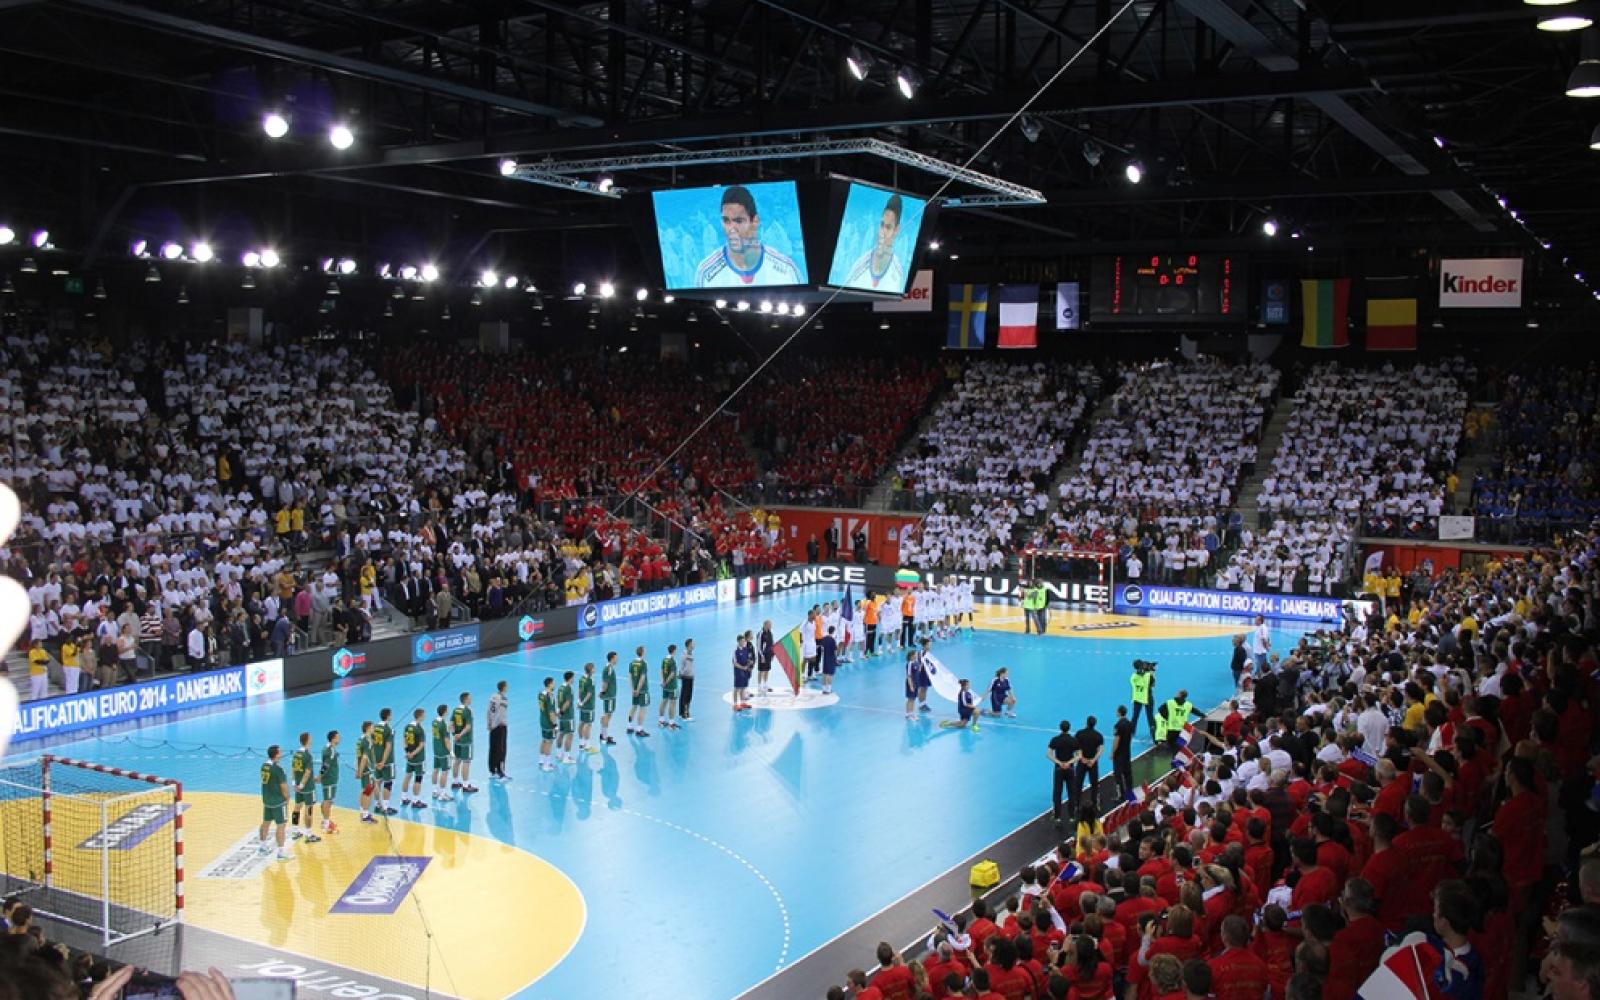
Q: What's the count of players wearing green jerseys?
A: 14